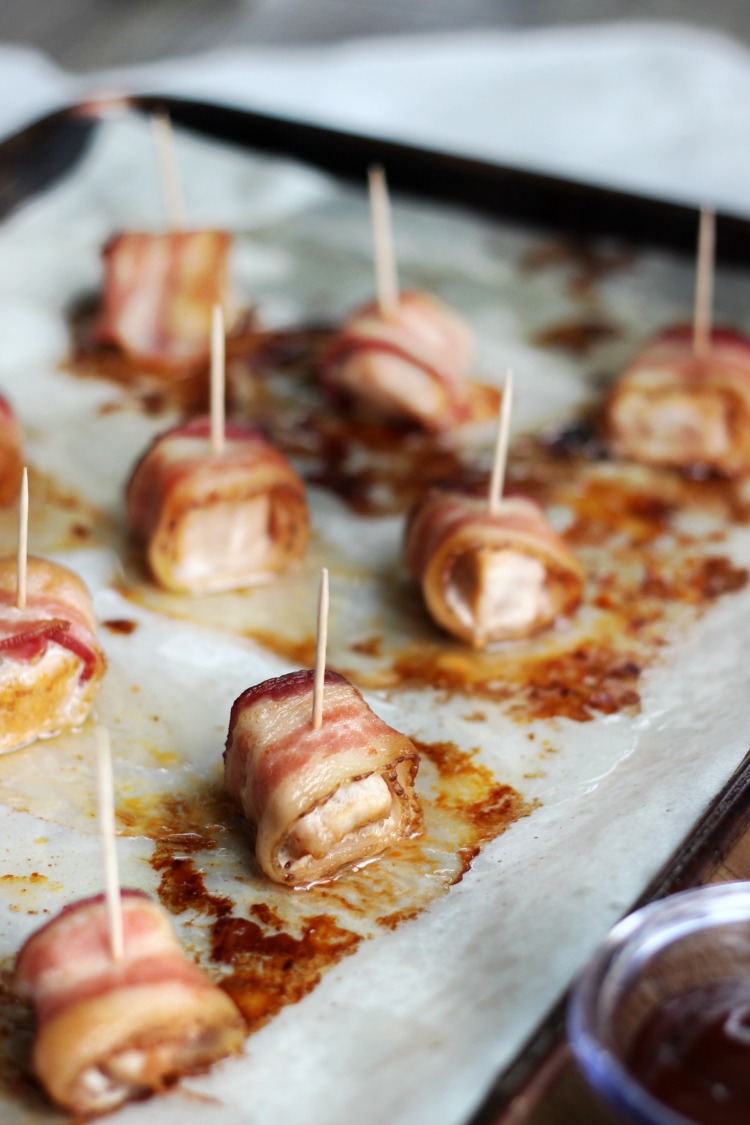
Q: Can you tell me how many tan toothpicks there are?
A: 8